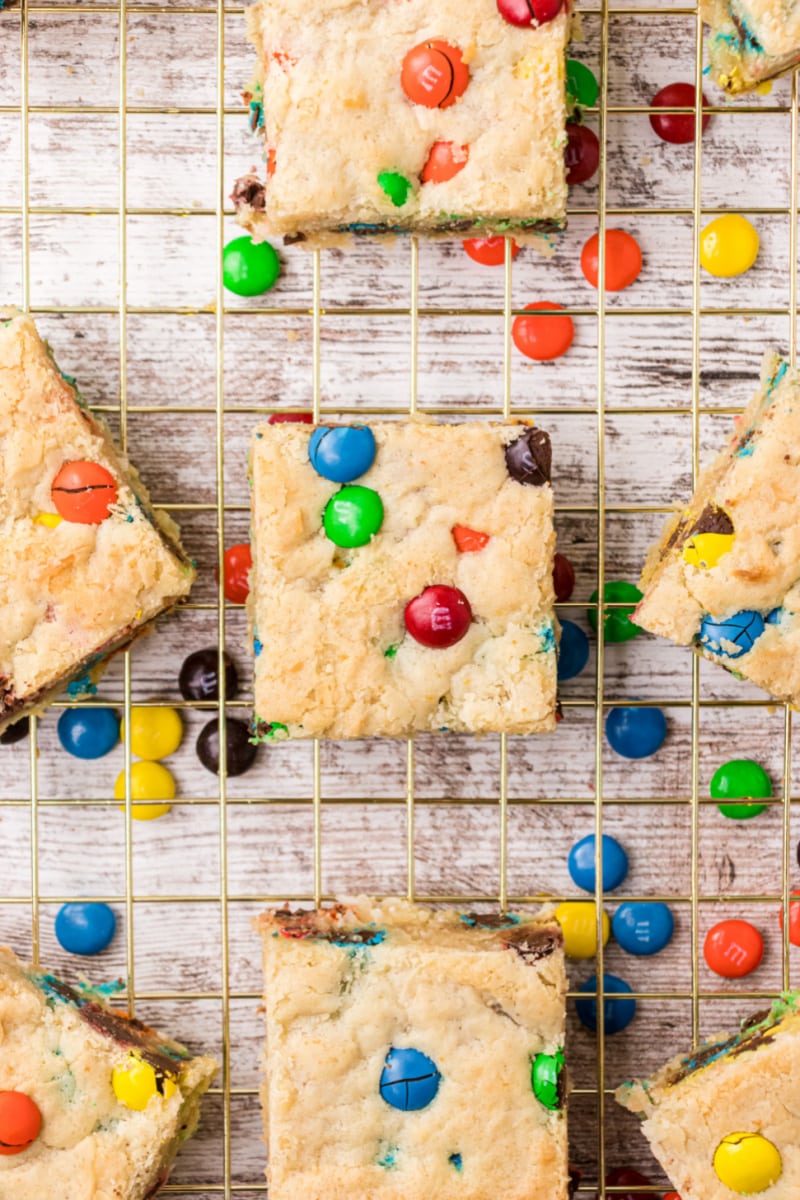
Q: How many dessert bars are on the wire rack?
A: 8